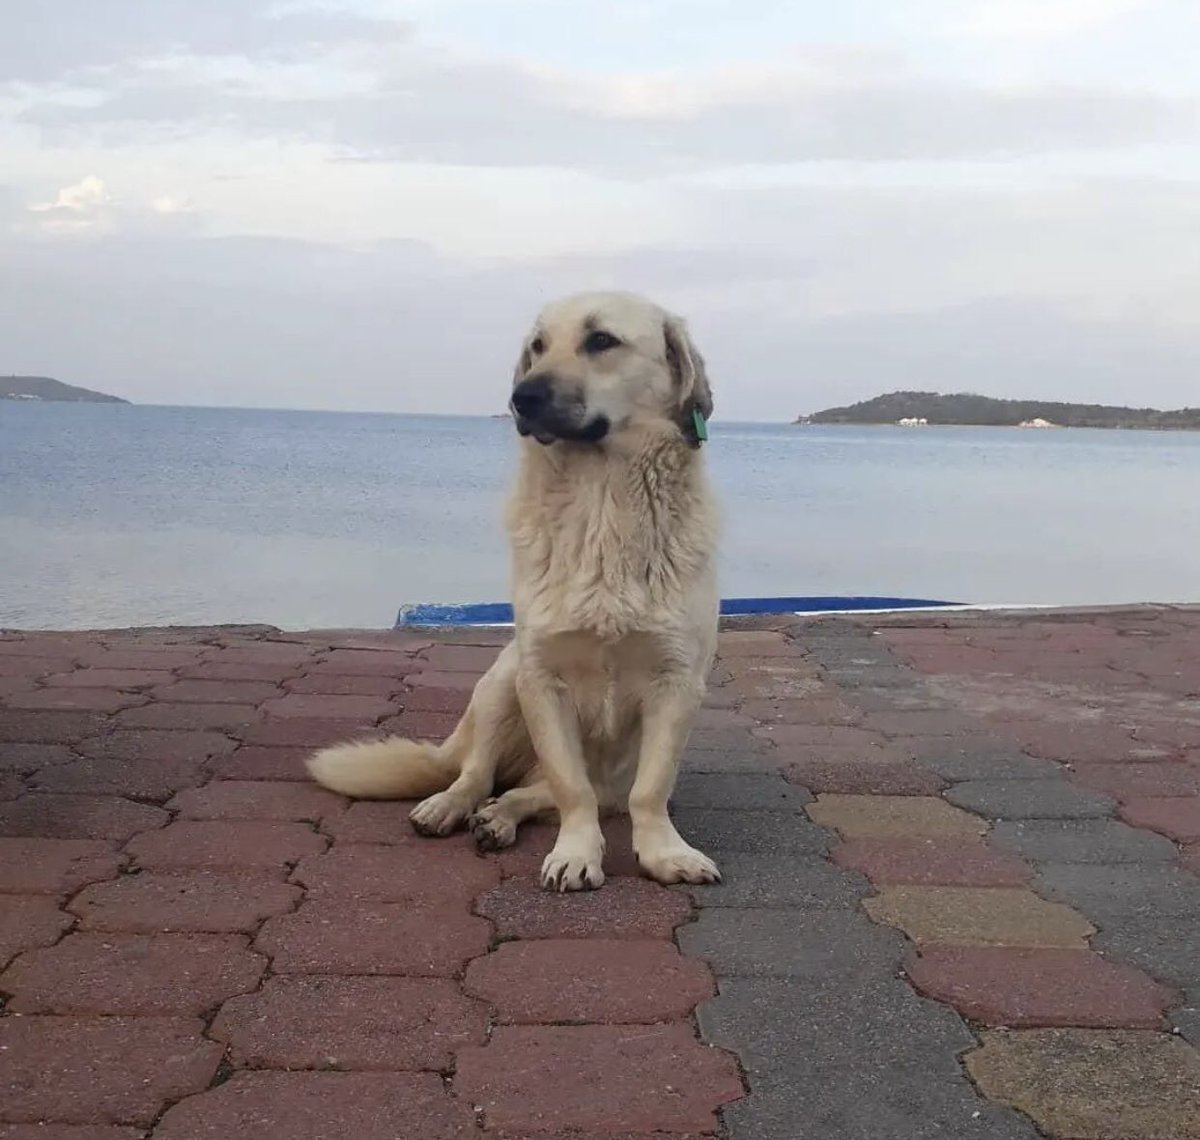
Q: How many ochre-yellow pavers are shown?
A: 3